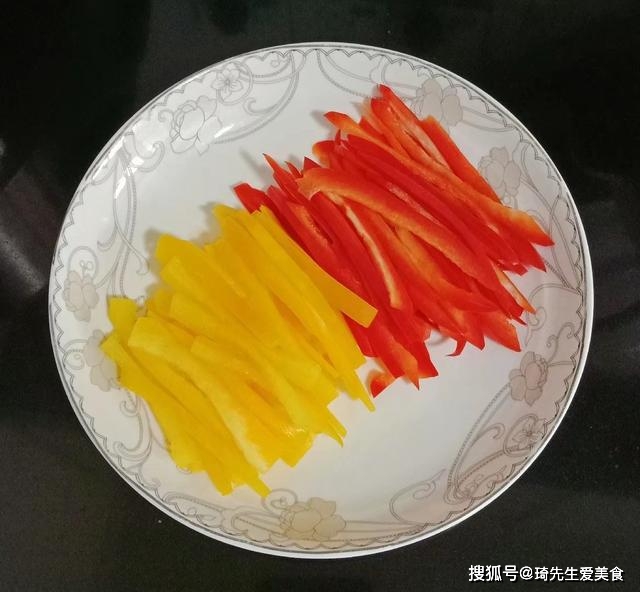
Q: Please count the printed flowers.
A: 9